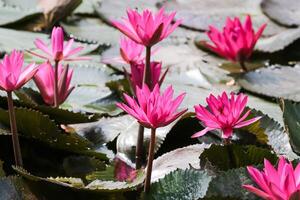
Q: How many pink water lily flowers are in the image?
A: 10